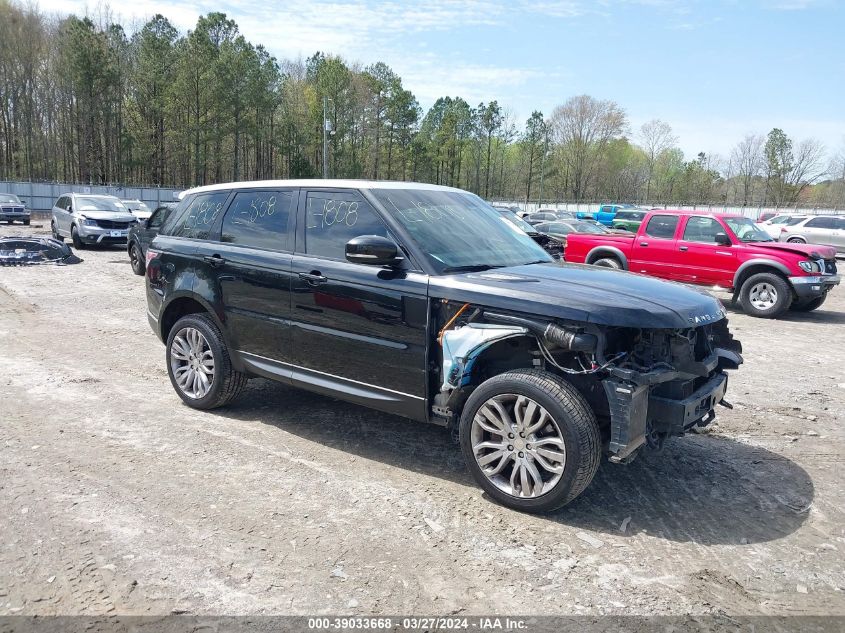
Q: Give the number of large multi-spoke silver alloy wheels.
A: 2